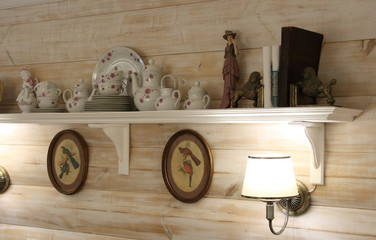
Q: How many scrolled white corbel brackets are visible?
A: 2